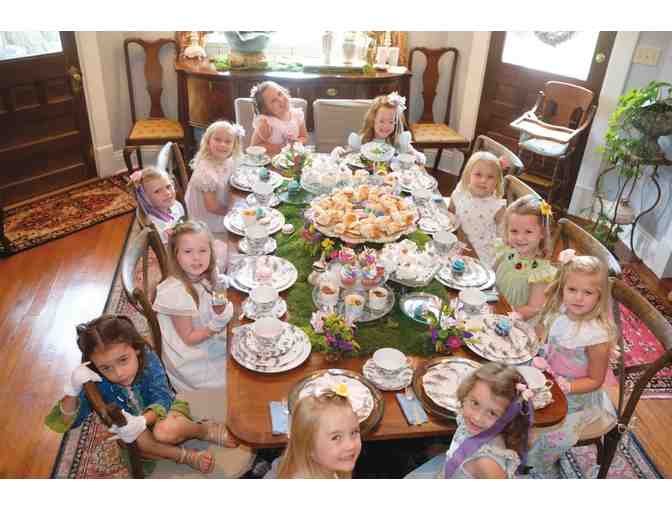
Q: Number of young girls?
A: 11